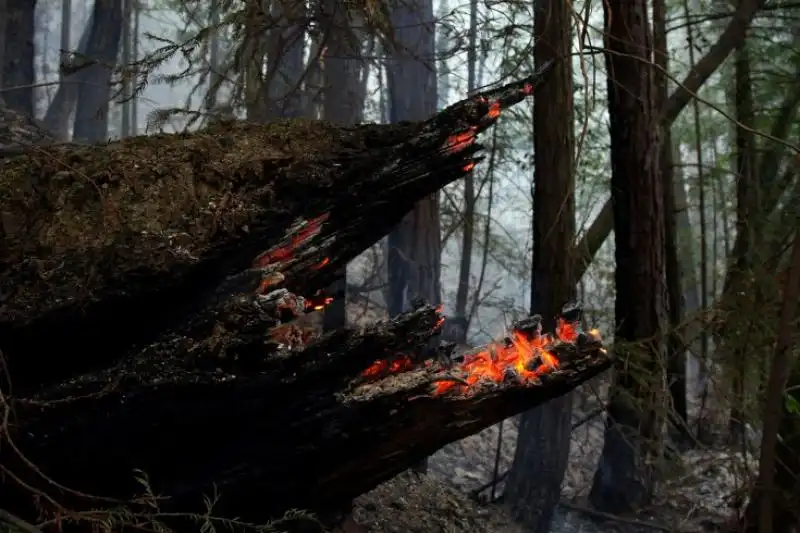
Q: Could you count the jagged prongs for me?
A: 2